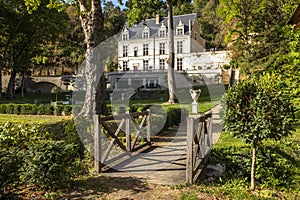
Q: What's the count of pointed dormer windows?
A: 4